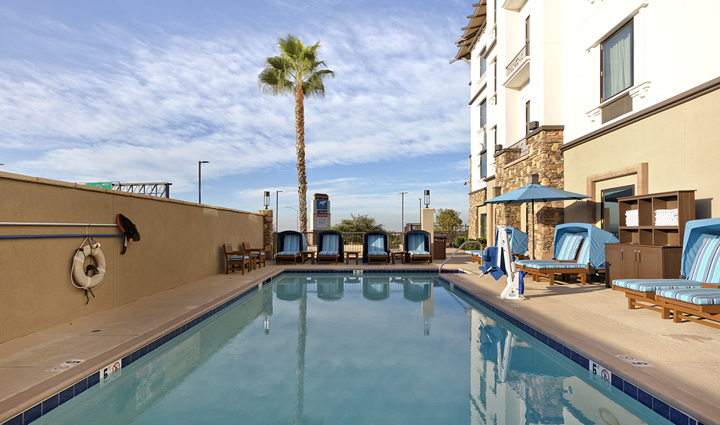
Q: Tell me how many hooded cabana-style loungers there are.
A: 7